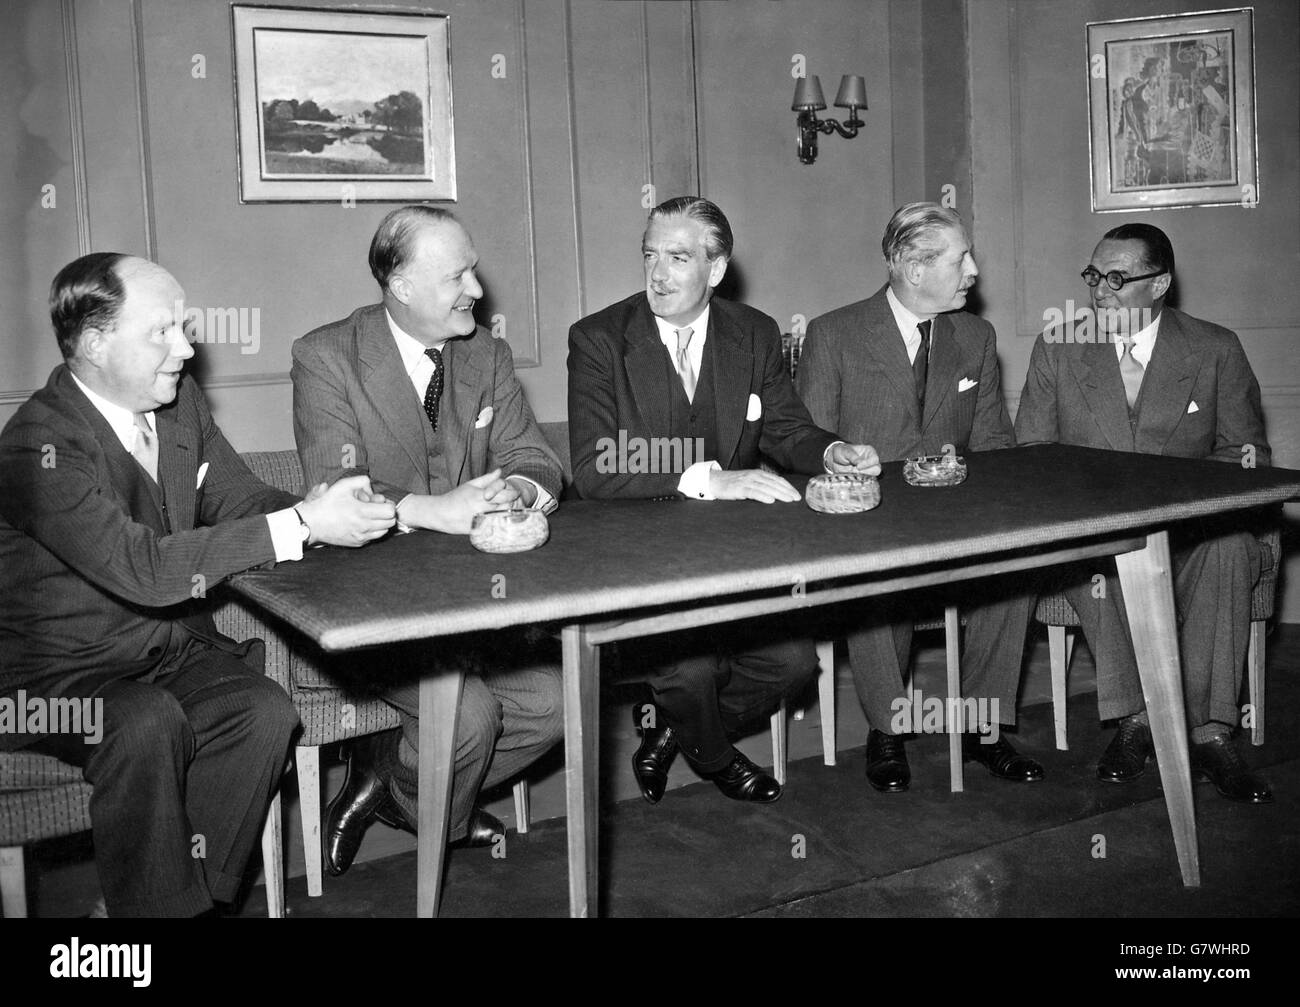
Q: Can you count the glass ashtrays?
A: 3